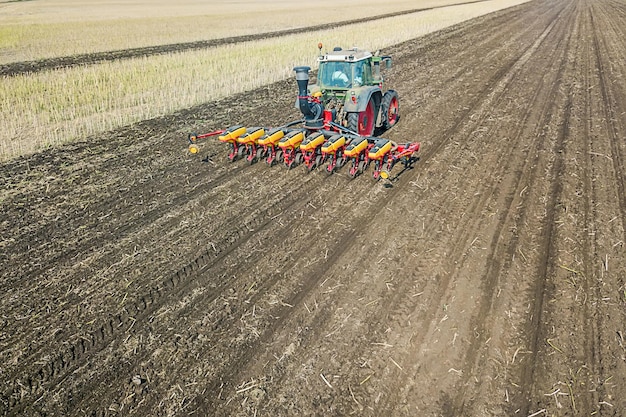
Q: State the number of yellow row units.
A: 8